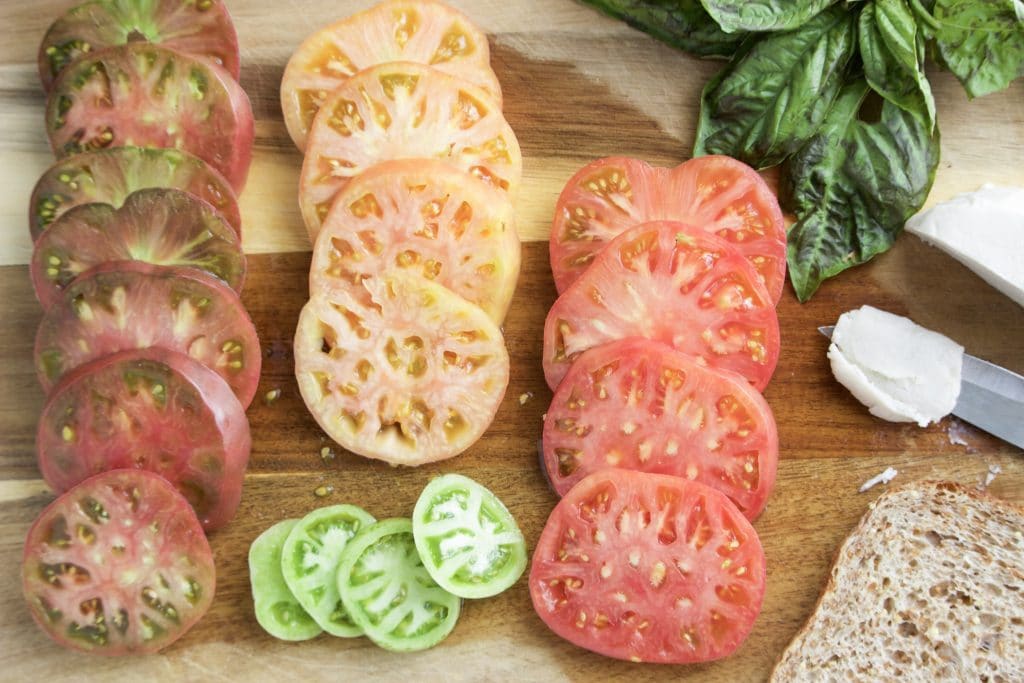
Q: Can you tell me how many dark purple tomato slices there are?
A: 7